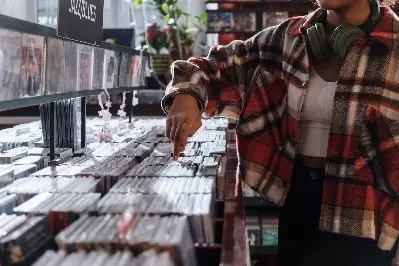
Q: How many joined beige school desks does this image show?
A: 0